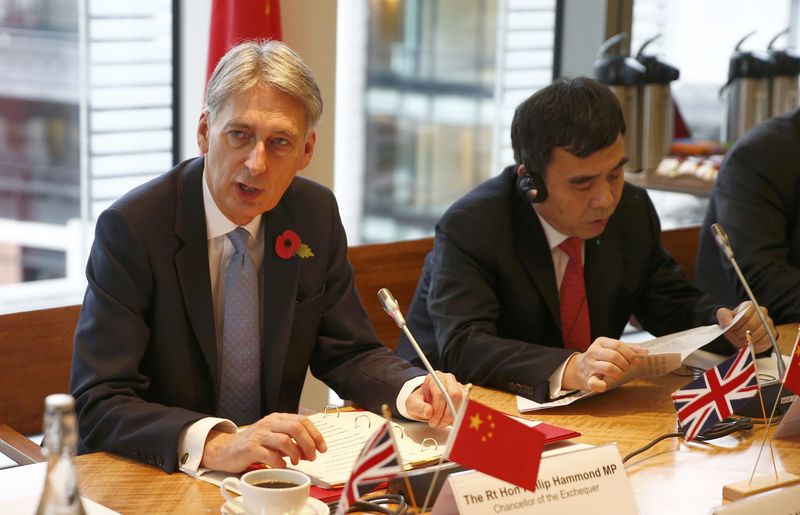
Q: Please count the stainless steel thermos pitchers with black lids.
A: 4